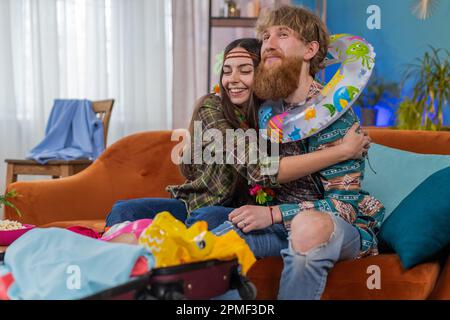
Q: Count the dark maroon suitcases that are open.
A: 1